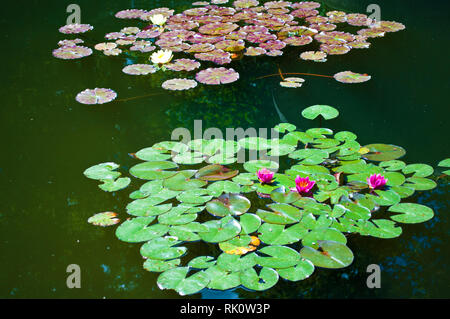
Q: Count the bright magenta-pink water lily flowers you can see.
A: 3